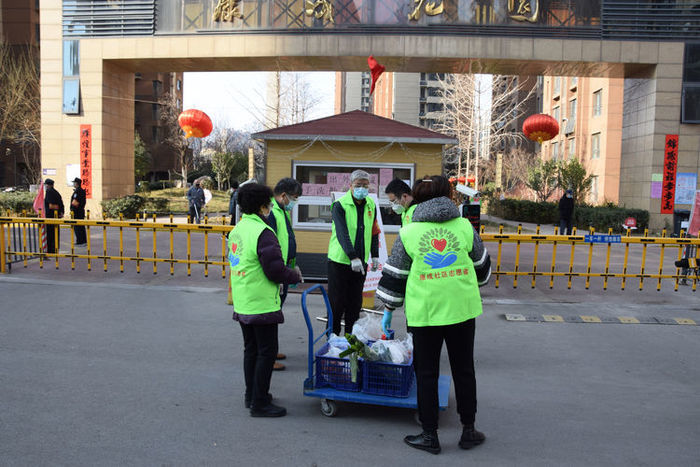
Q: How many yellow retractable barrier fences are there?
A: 2